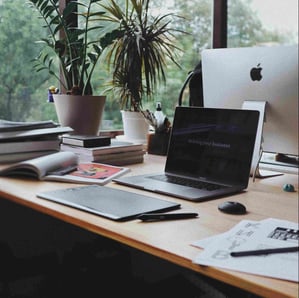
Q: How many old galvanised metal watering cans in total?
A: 0